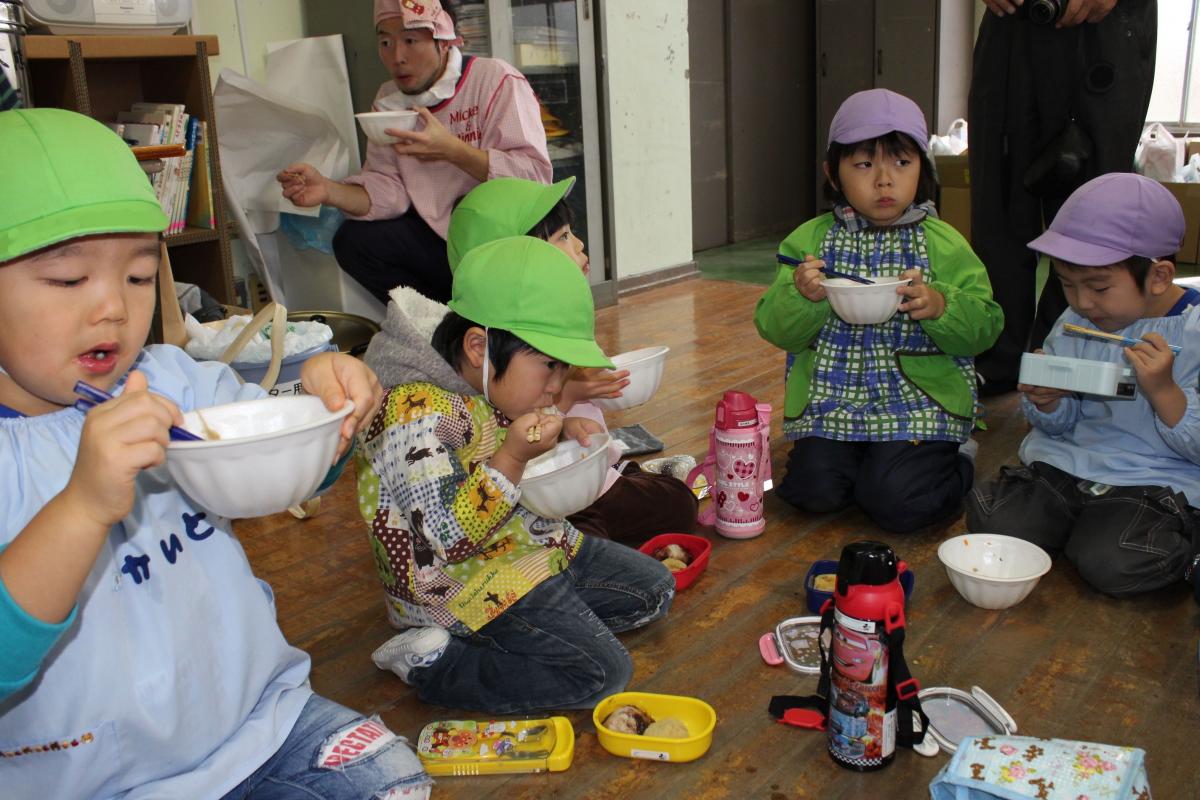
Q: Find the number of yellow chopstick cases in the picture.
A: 1